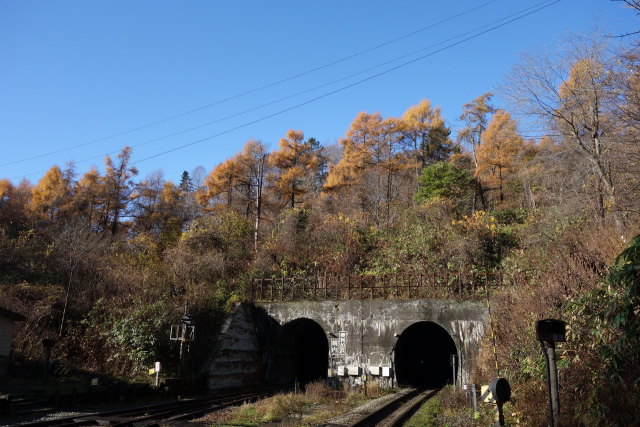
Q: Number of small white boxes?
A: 4